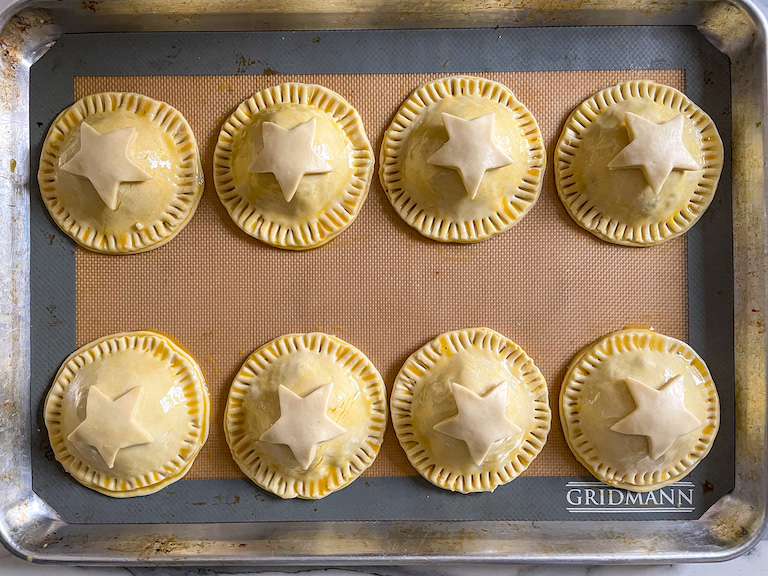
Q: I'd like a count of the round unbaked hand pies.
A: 8